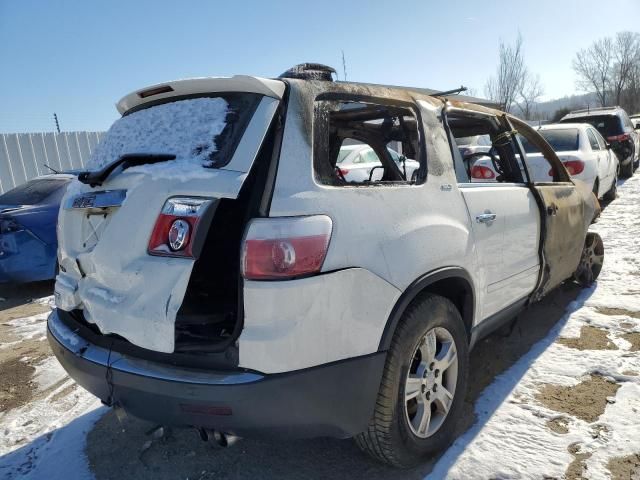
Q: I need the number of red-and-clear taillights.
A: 2